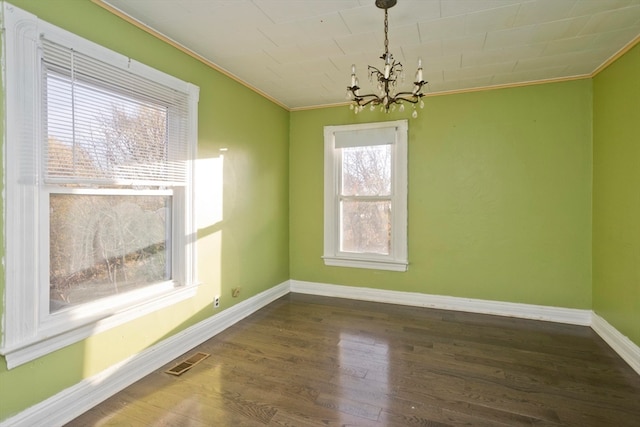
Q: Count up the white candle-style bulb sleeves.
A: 5